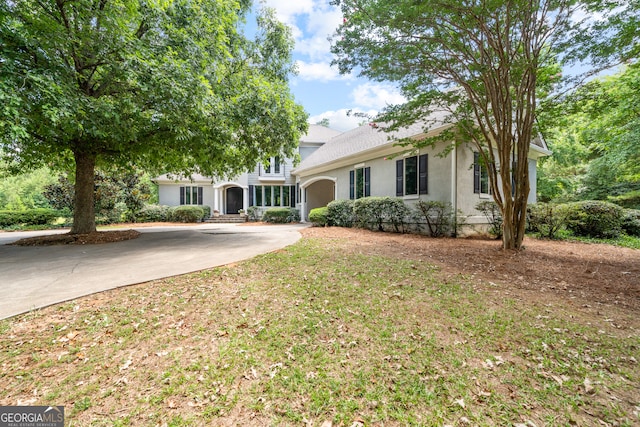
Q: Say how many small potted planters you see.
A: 2